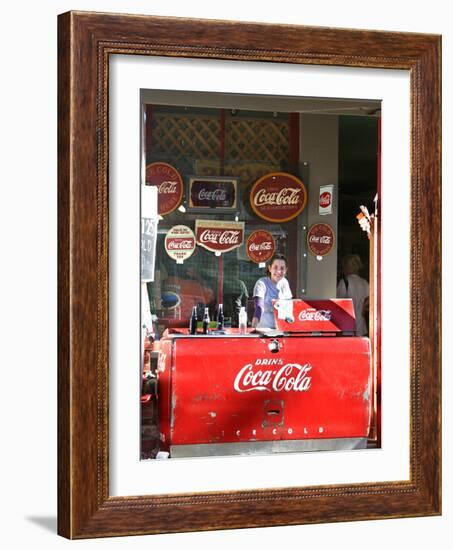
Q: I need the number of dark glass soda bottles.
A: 3